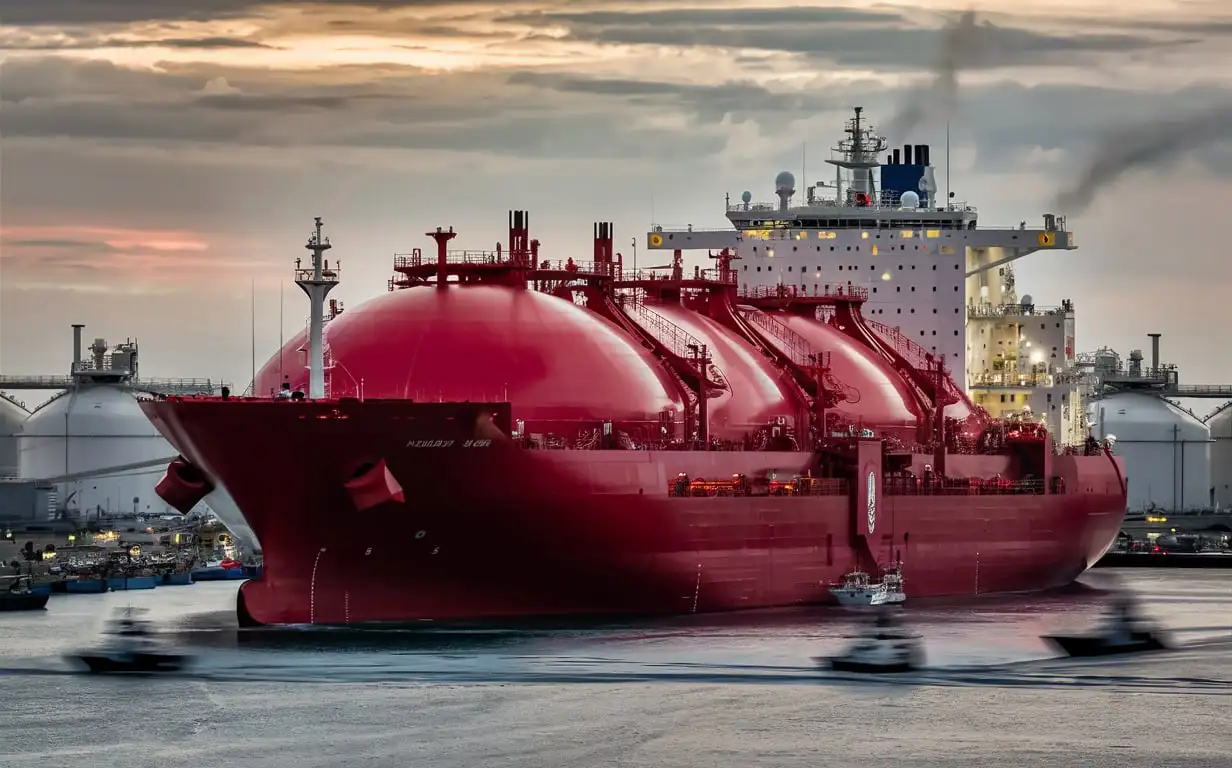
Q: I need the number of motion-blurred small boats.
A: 3